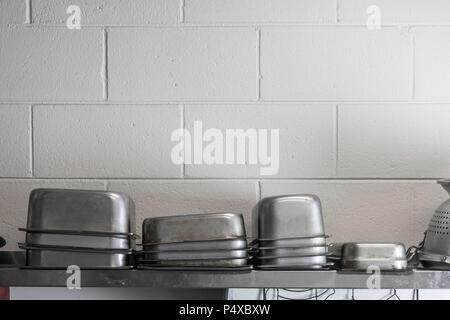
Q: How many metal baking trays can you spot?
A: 12